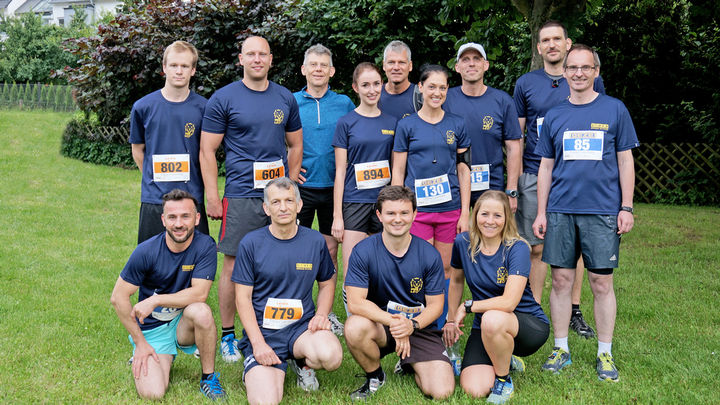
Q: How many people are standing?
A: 9